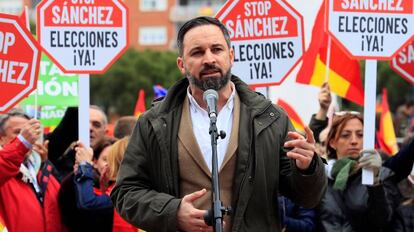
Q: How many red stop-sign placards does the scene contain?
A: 5